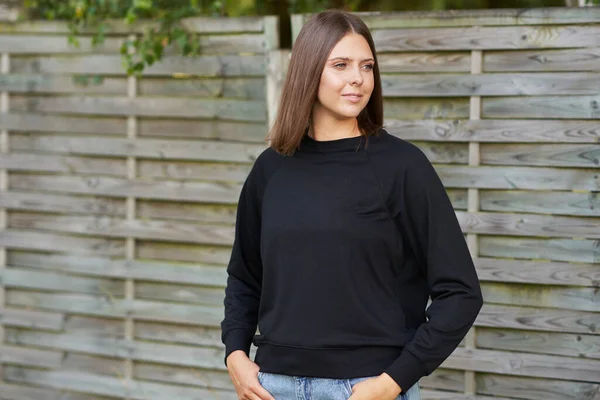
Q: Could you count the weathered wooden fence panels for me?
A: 2